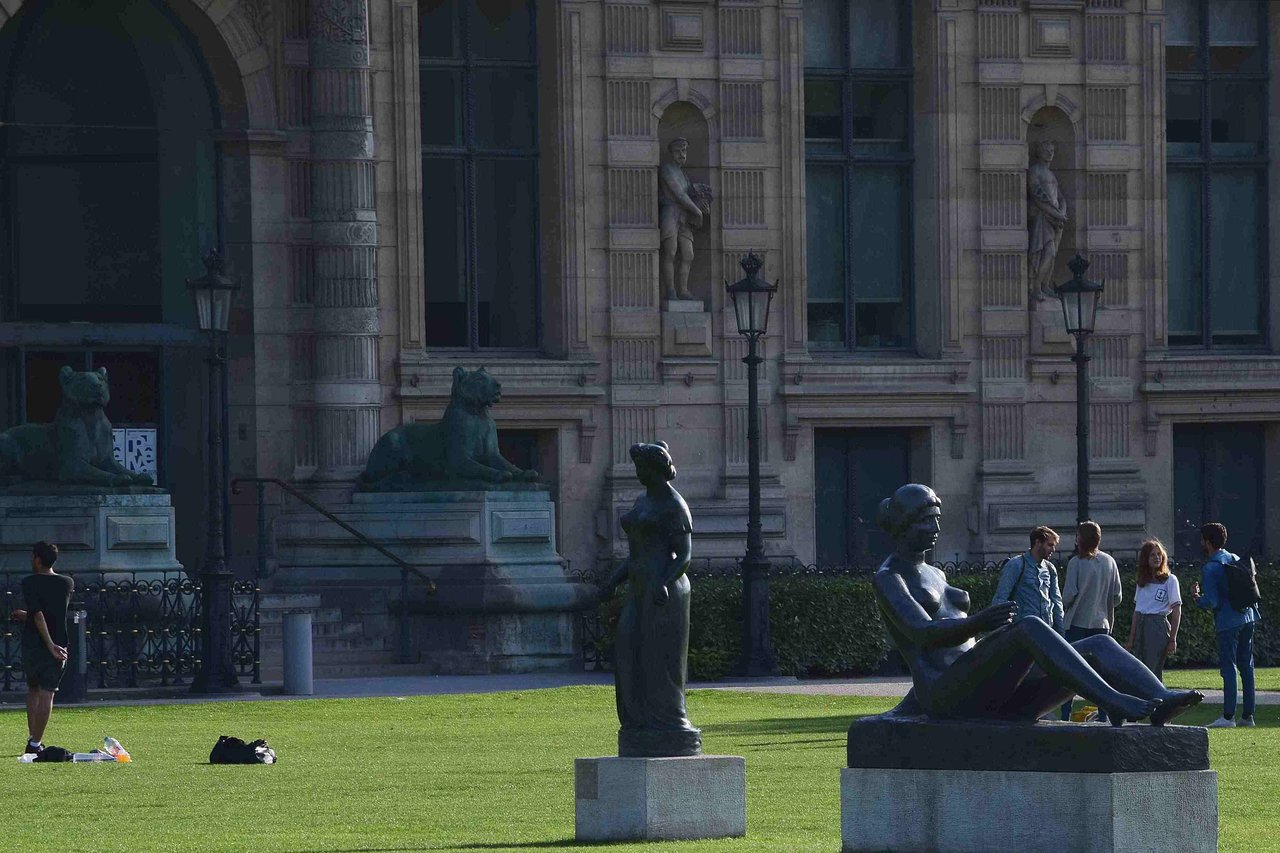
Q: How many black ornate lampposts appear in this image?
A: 3